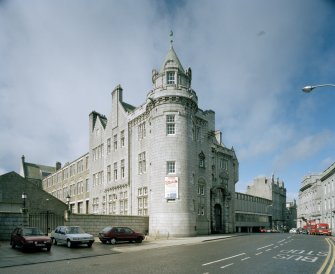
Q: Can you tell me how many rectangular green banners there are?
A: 0